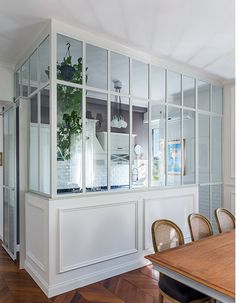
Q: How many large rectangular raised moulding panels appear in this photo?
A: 3